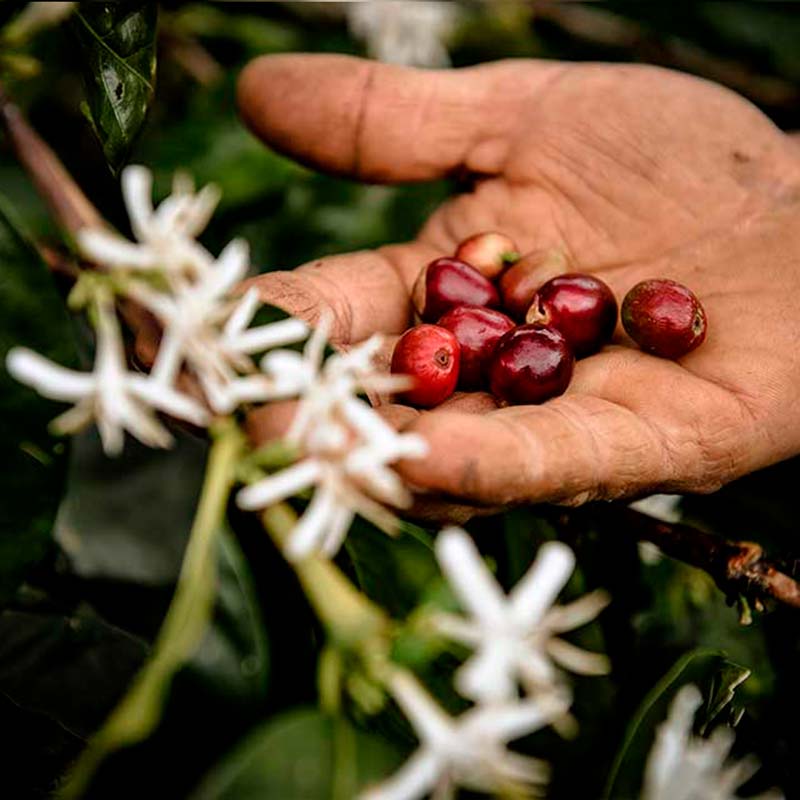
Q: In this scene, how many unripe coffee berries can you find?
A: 2